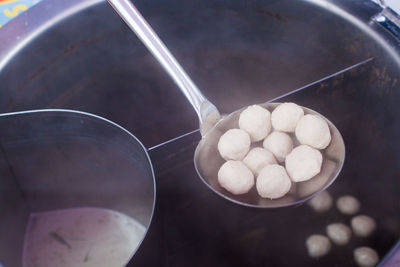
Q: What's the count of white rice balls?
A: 15